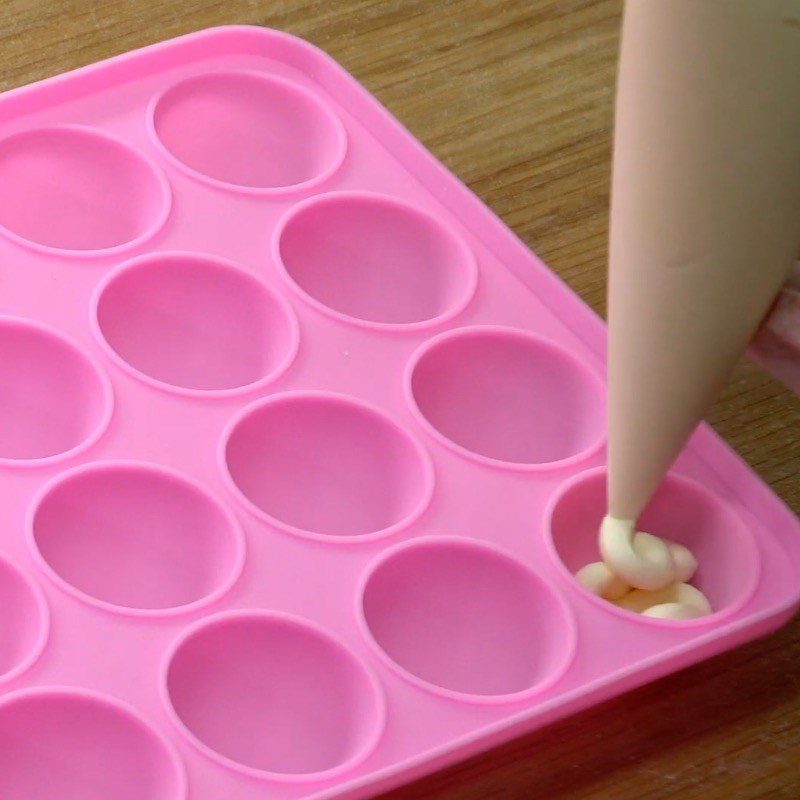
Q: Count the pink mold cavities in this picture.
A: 13